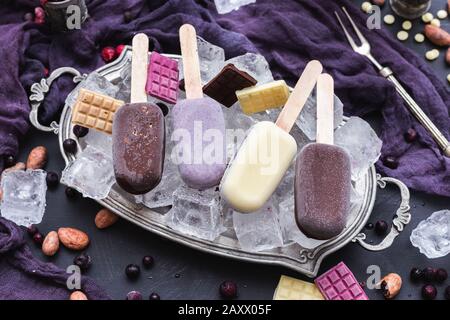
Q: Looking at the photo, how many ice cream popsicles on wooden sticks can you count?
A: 4